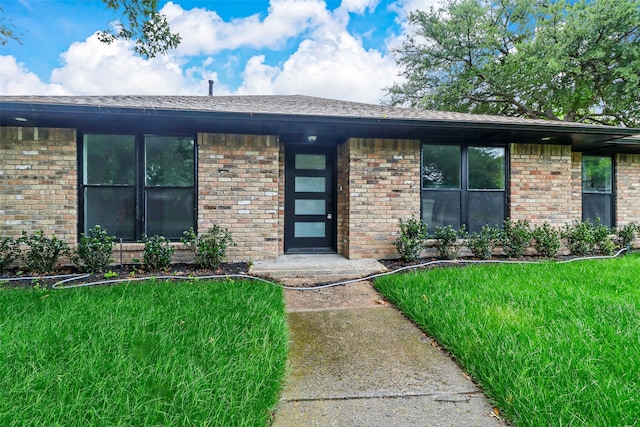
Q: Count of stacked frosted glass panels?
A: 4